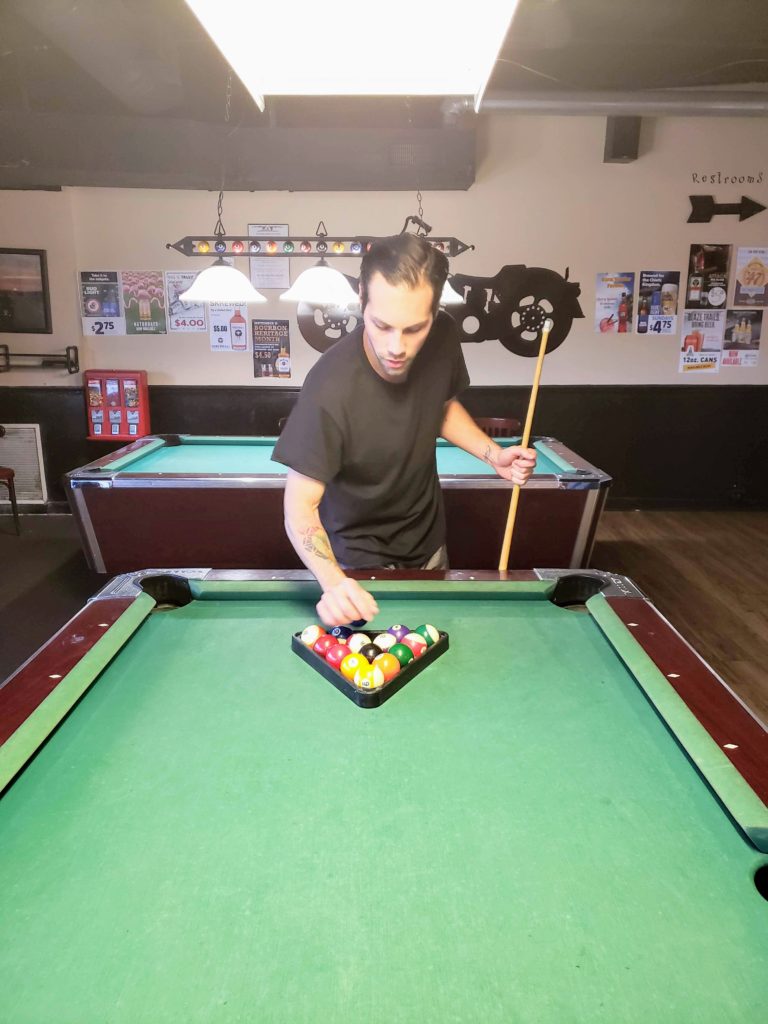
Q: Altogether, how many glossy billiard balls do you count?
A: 15